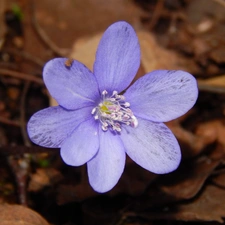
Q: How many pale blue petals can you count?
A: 7